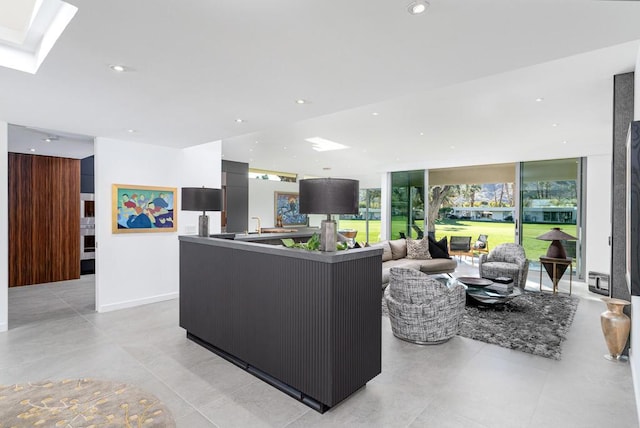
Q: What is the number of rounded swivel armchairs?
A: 2